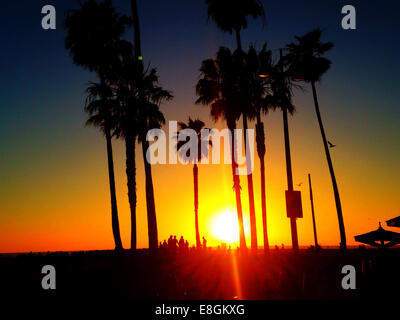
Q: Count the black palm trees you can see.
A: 8